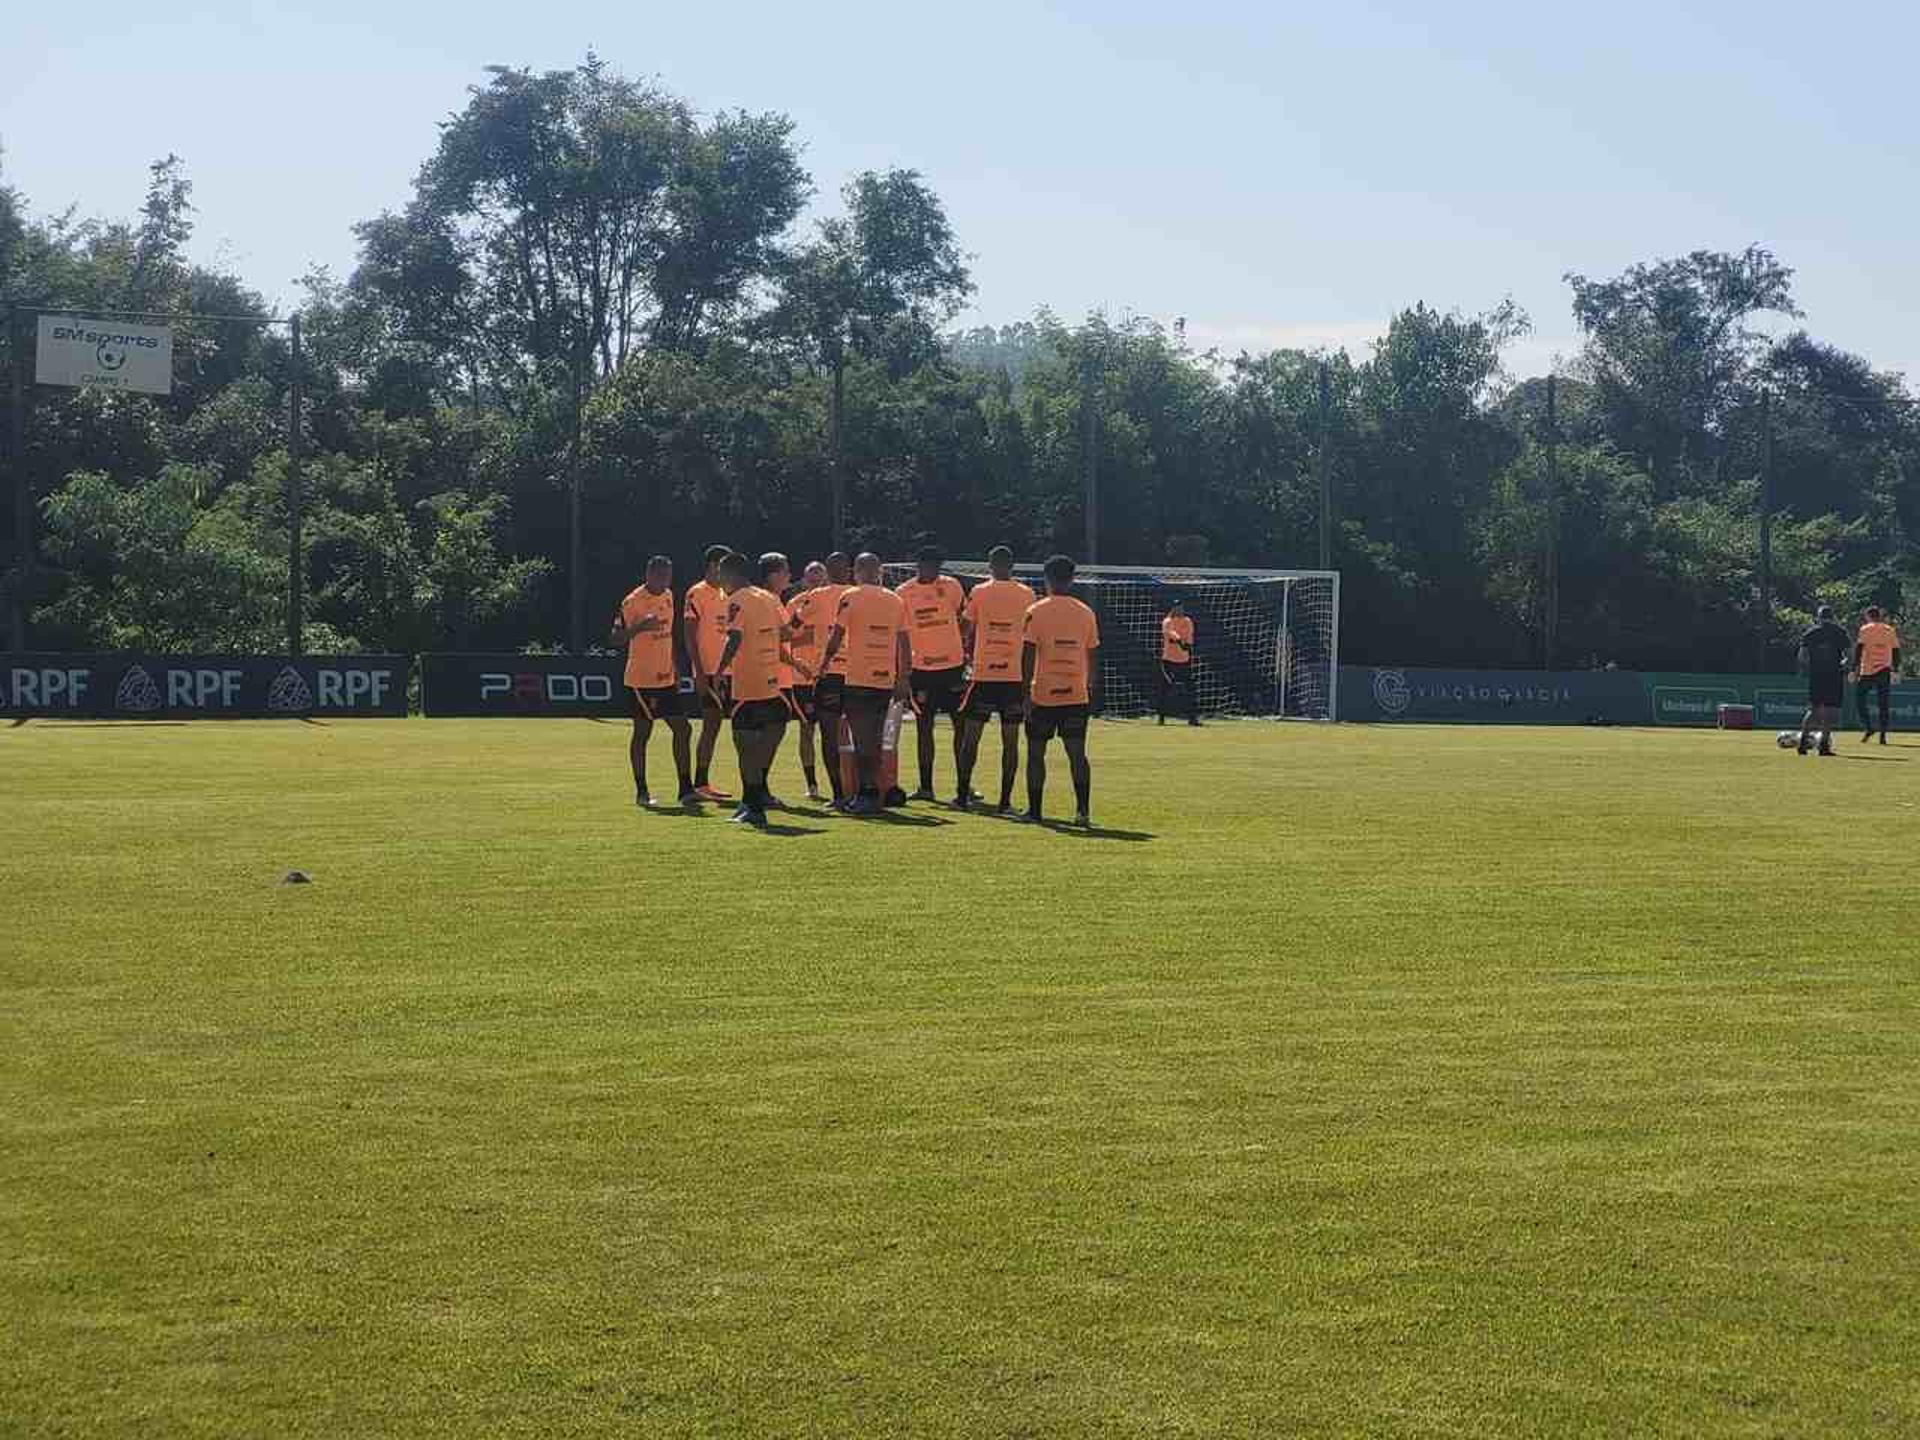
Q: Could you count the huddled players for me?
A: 10